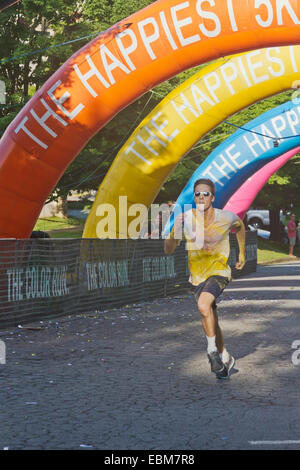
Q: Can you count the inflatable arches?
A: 4